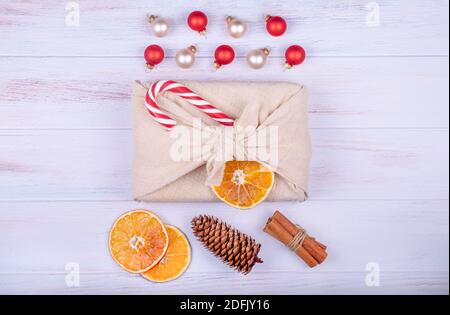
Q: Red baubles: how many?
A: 5